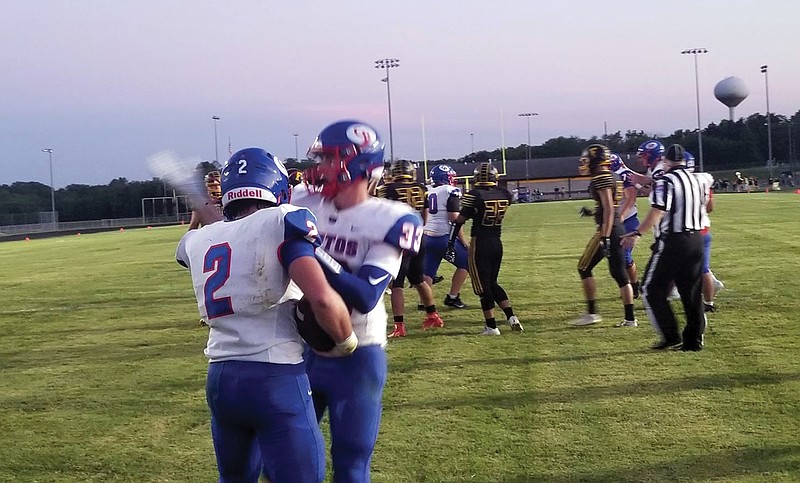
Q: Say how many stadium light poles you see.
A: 8